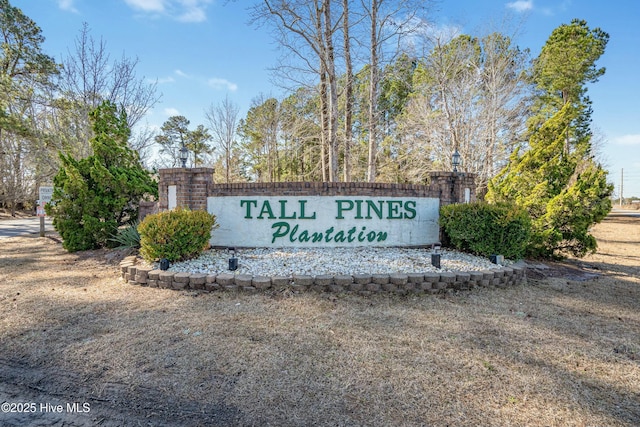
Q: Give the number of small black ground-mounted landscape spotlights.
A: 4